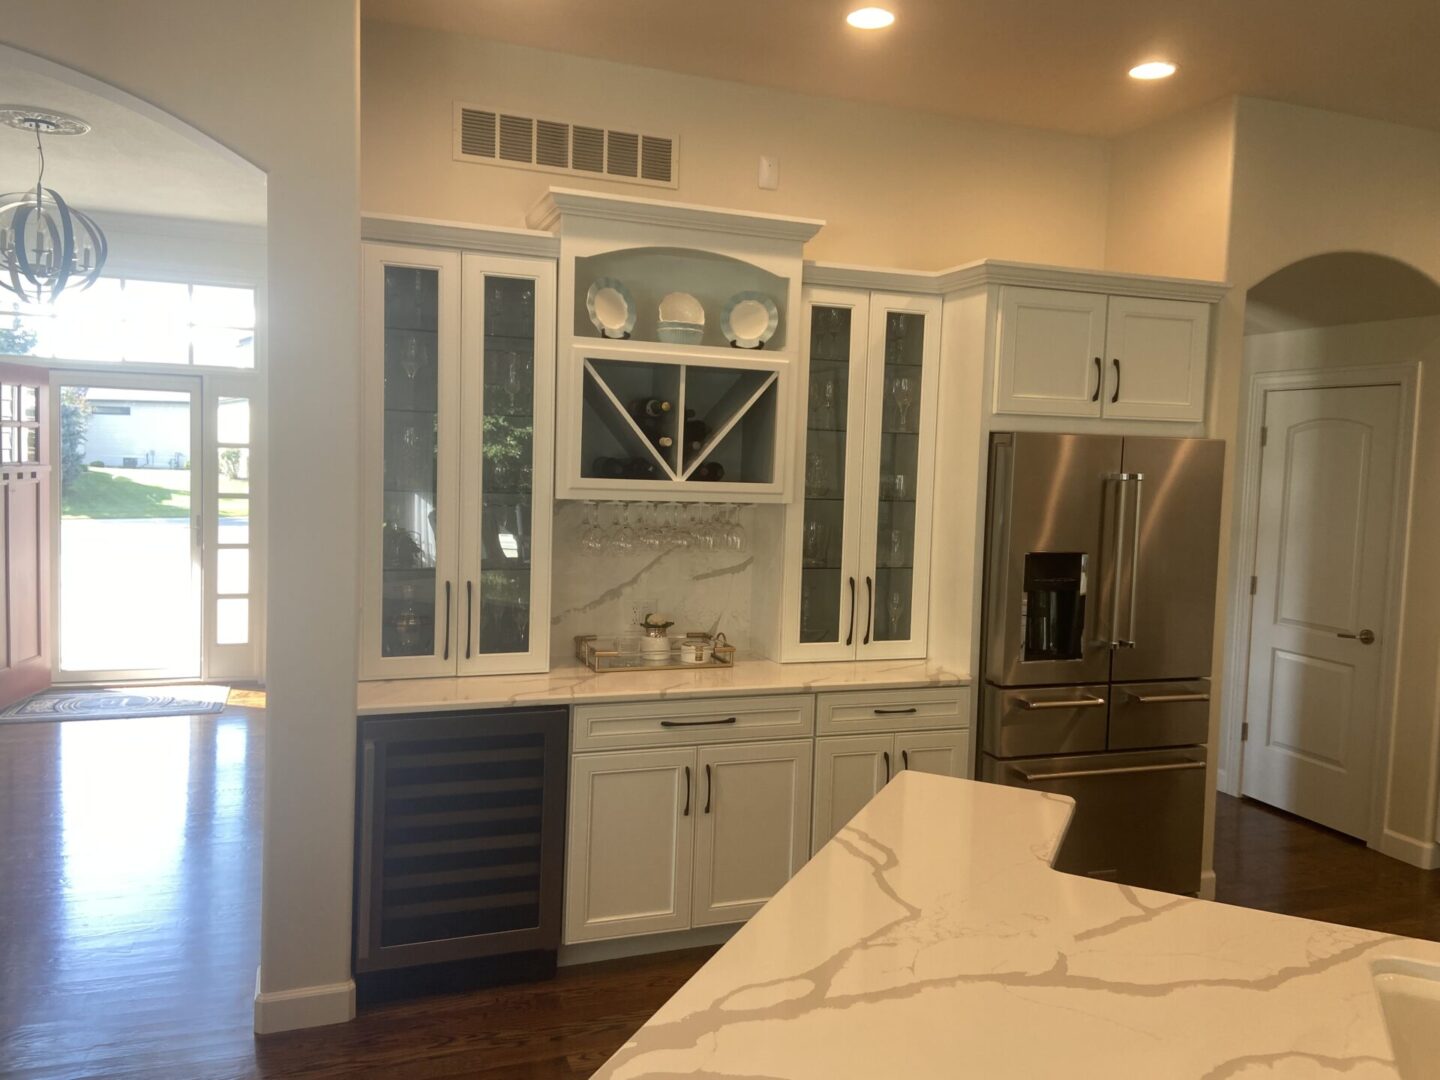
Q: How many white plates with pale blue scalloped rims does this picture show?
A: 2